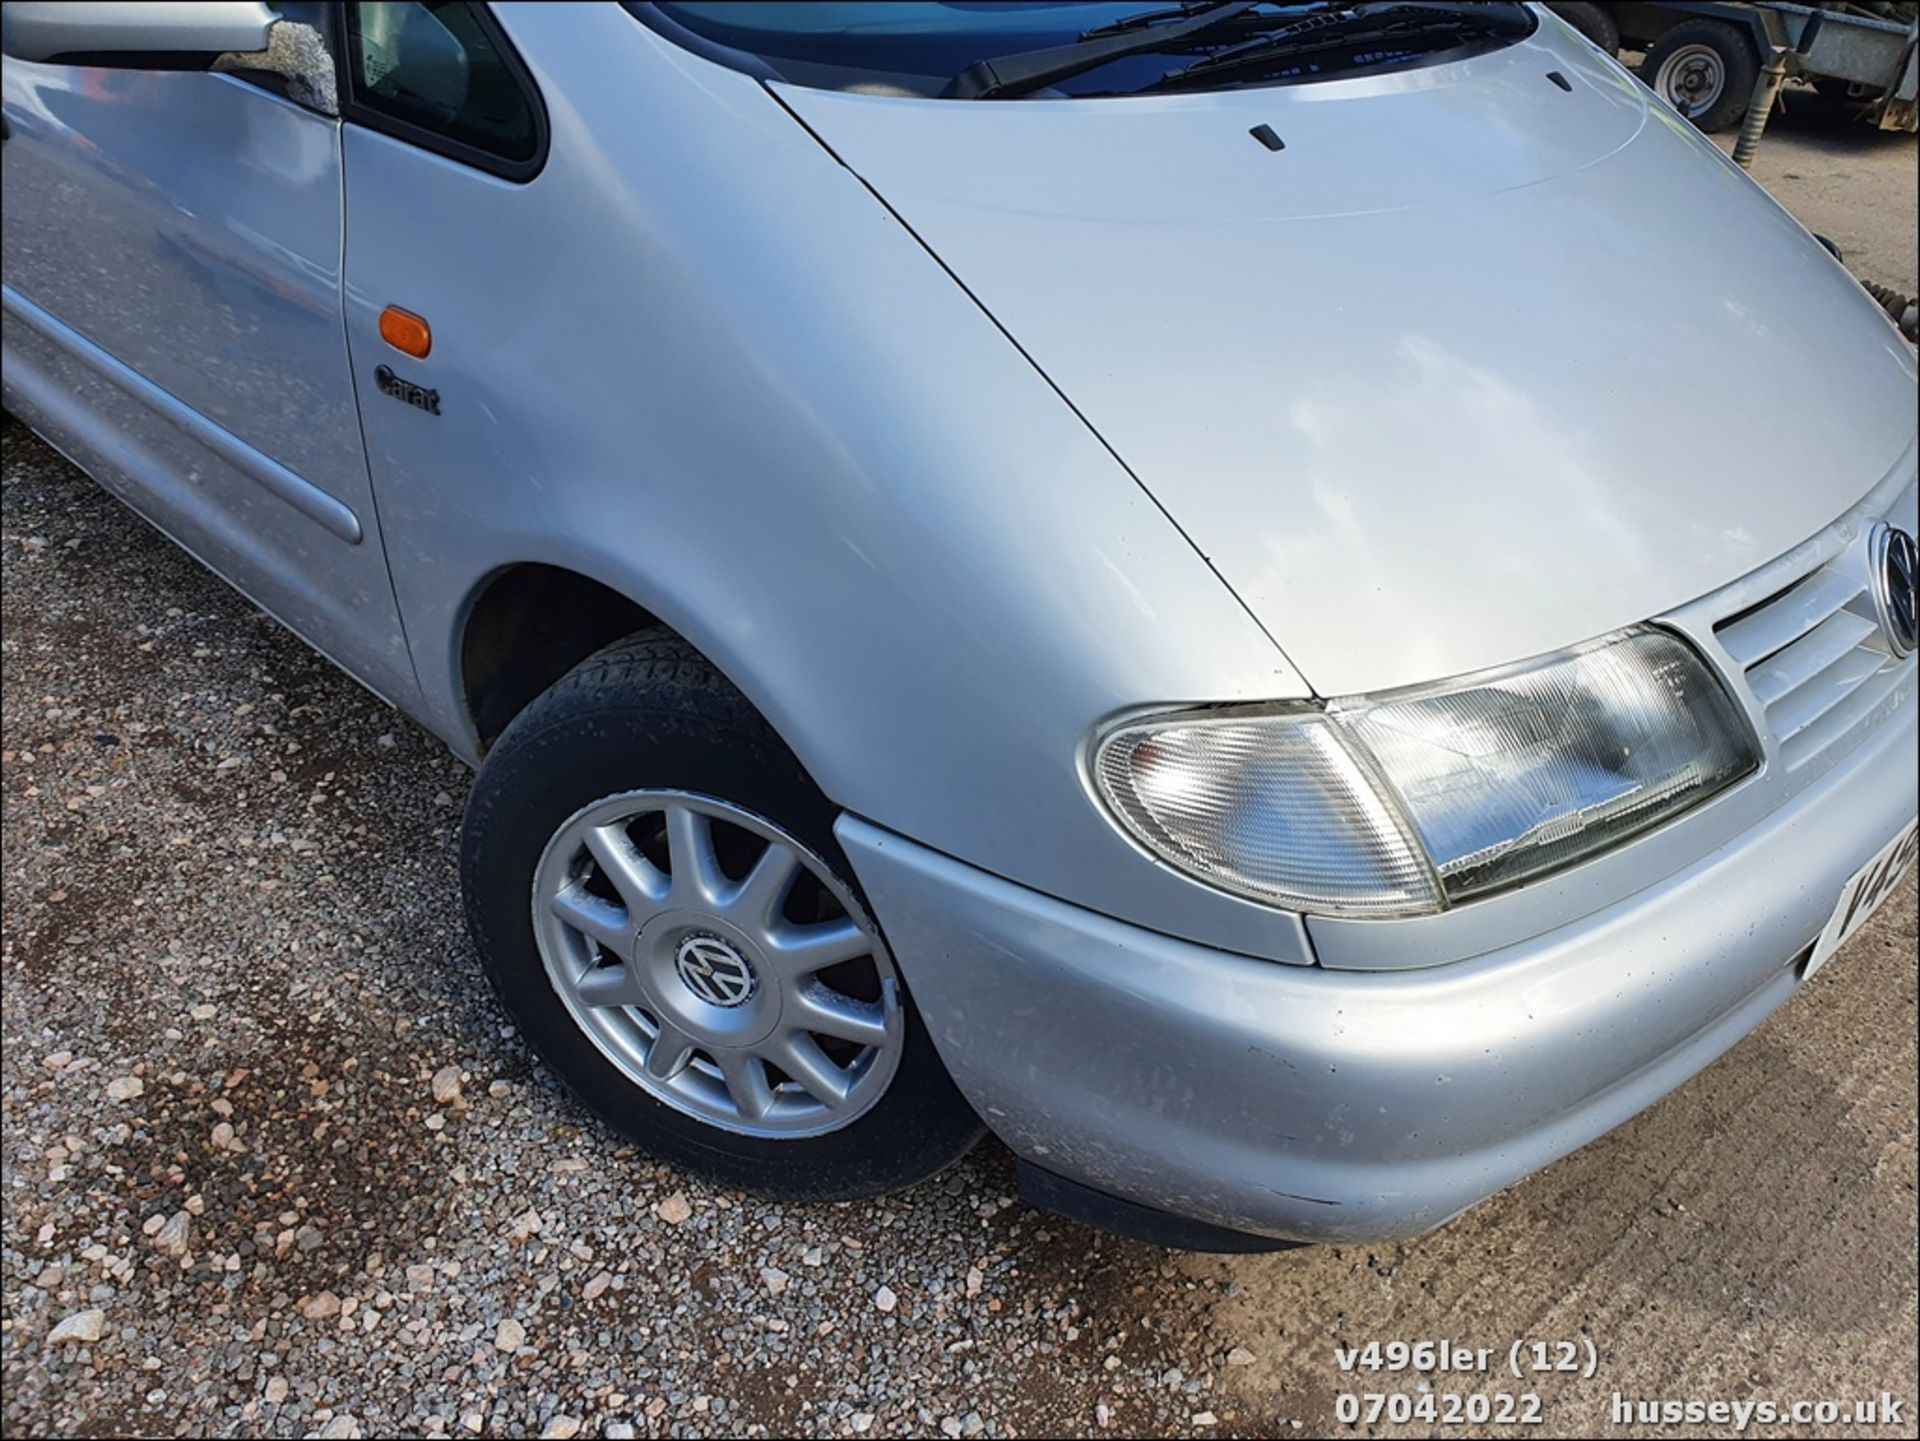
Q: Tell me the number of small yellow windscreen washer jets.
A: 0